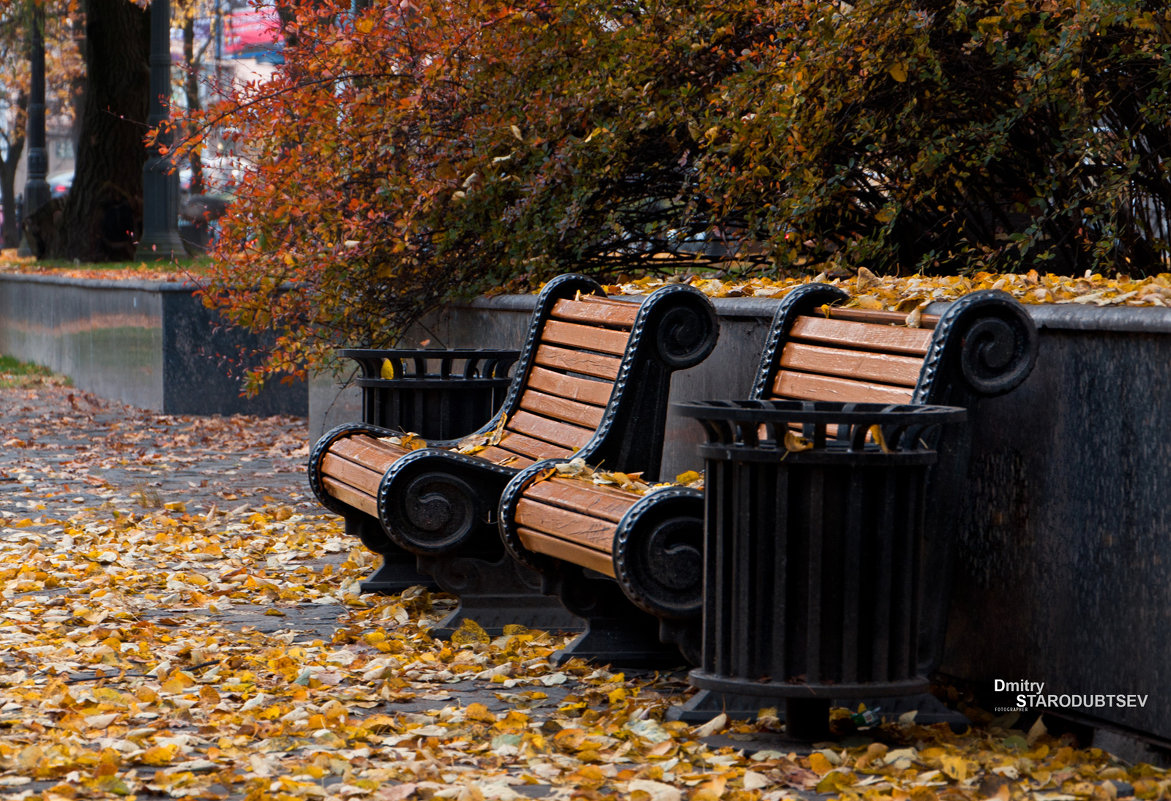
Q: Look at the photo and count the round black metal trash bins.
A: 2